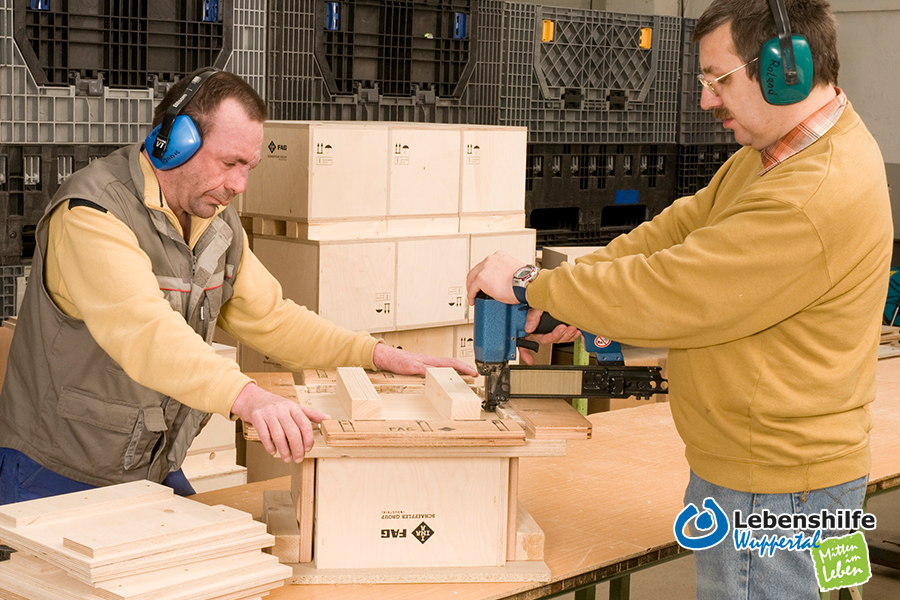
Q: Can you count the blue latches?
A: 4